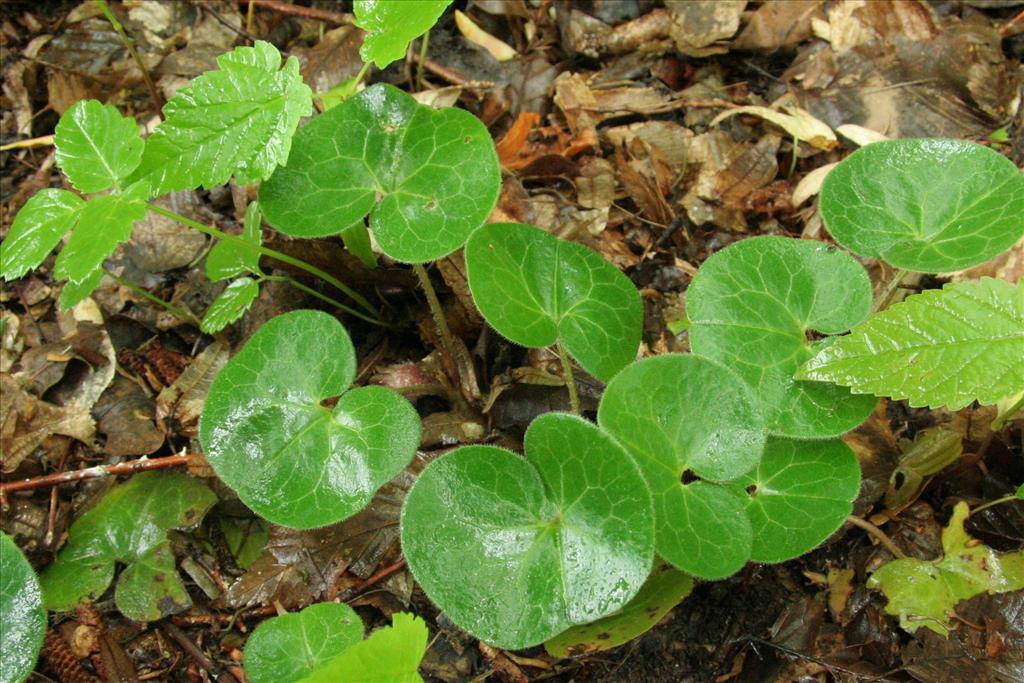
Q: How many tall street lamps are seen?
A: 0